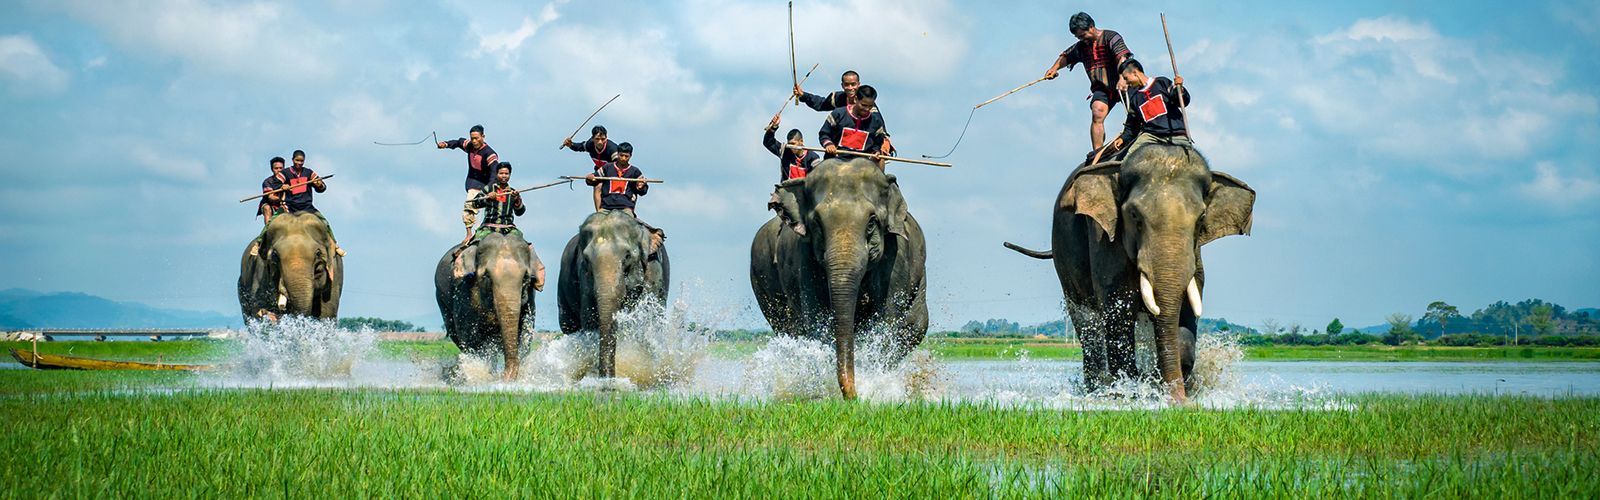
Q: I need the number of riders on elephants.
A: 11